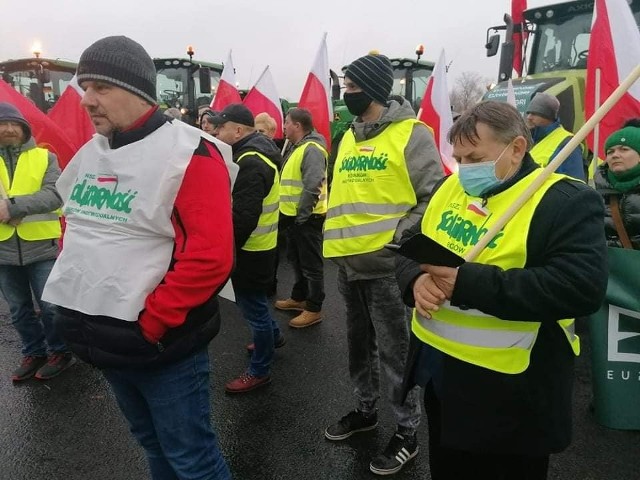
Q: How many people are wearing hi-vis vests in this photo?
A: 6